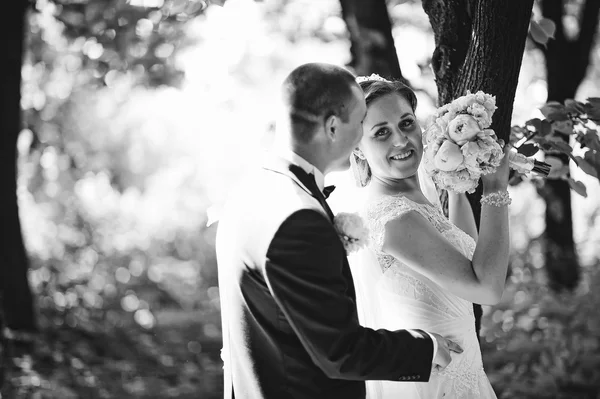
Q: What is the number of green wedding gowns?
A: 0